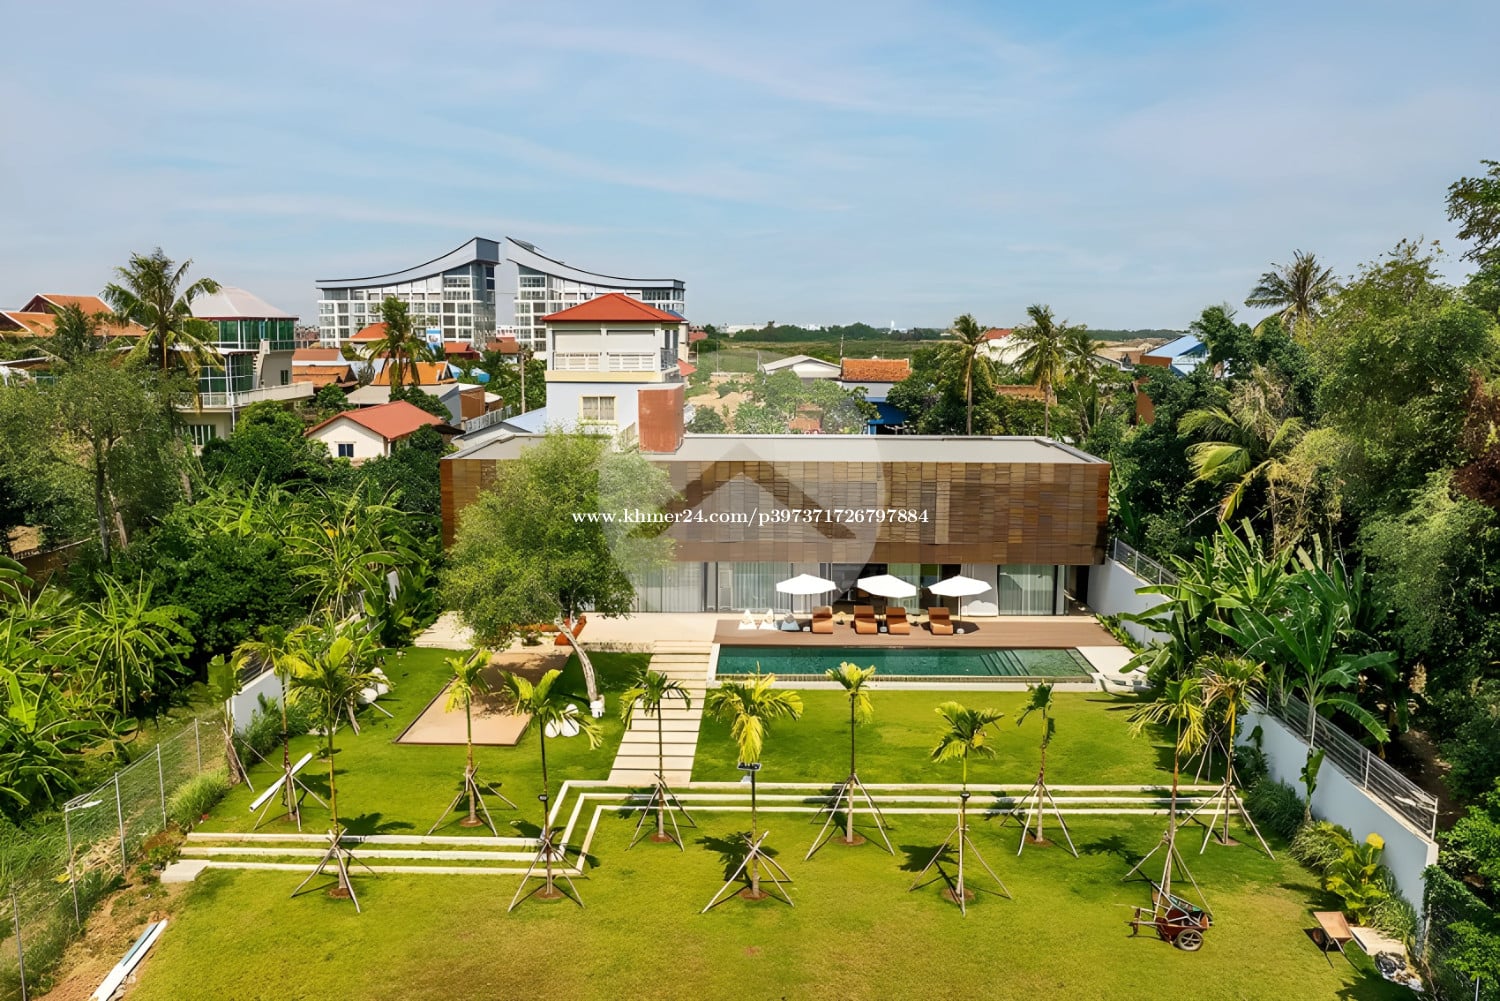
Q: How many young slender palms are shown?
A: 11